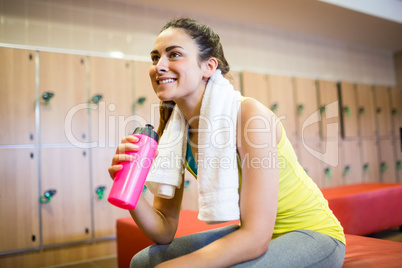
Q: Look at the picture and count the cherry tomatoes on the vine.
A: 0